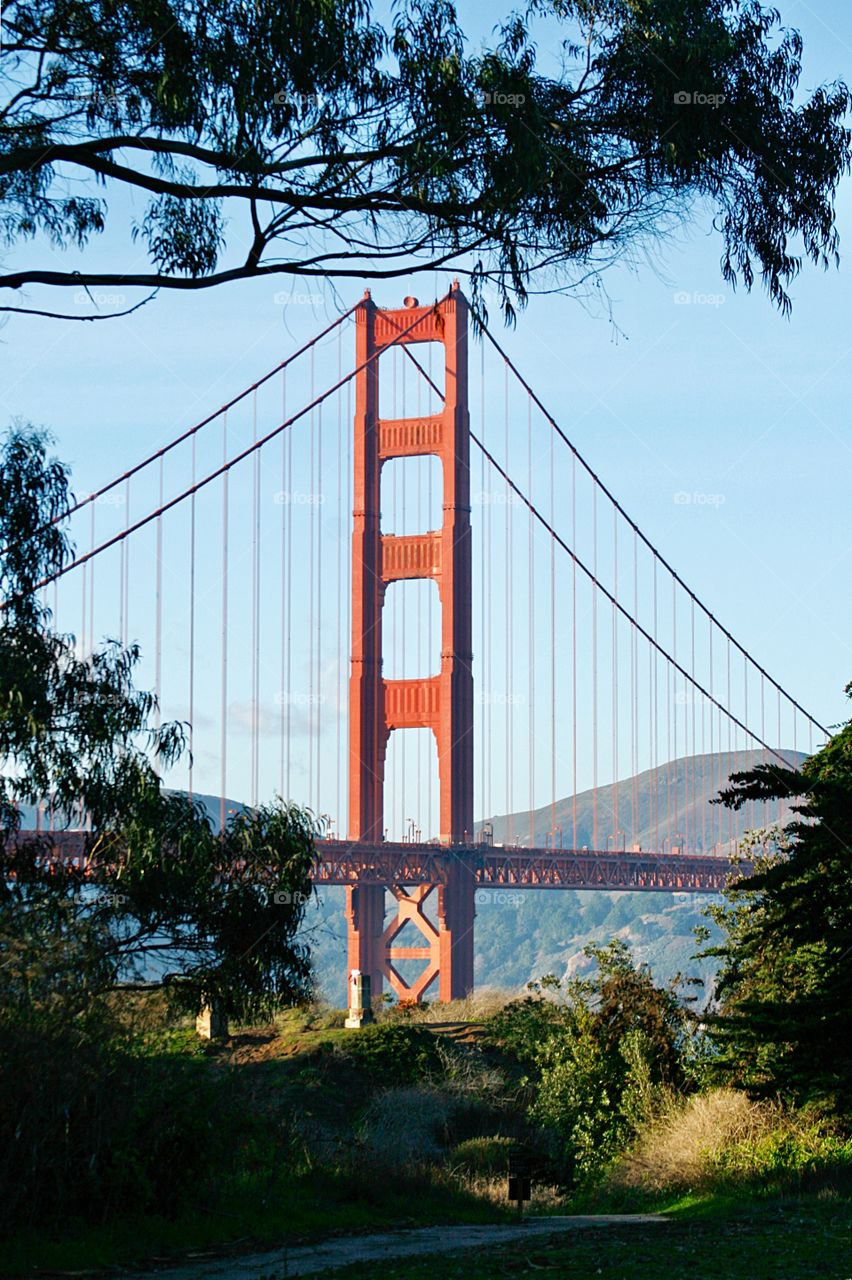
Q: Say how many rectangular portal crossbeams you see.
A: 4